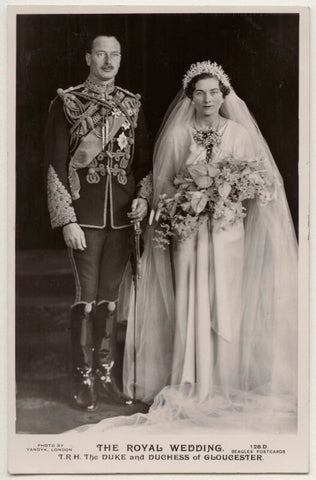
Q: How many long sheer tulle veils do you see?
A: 1